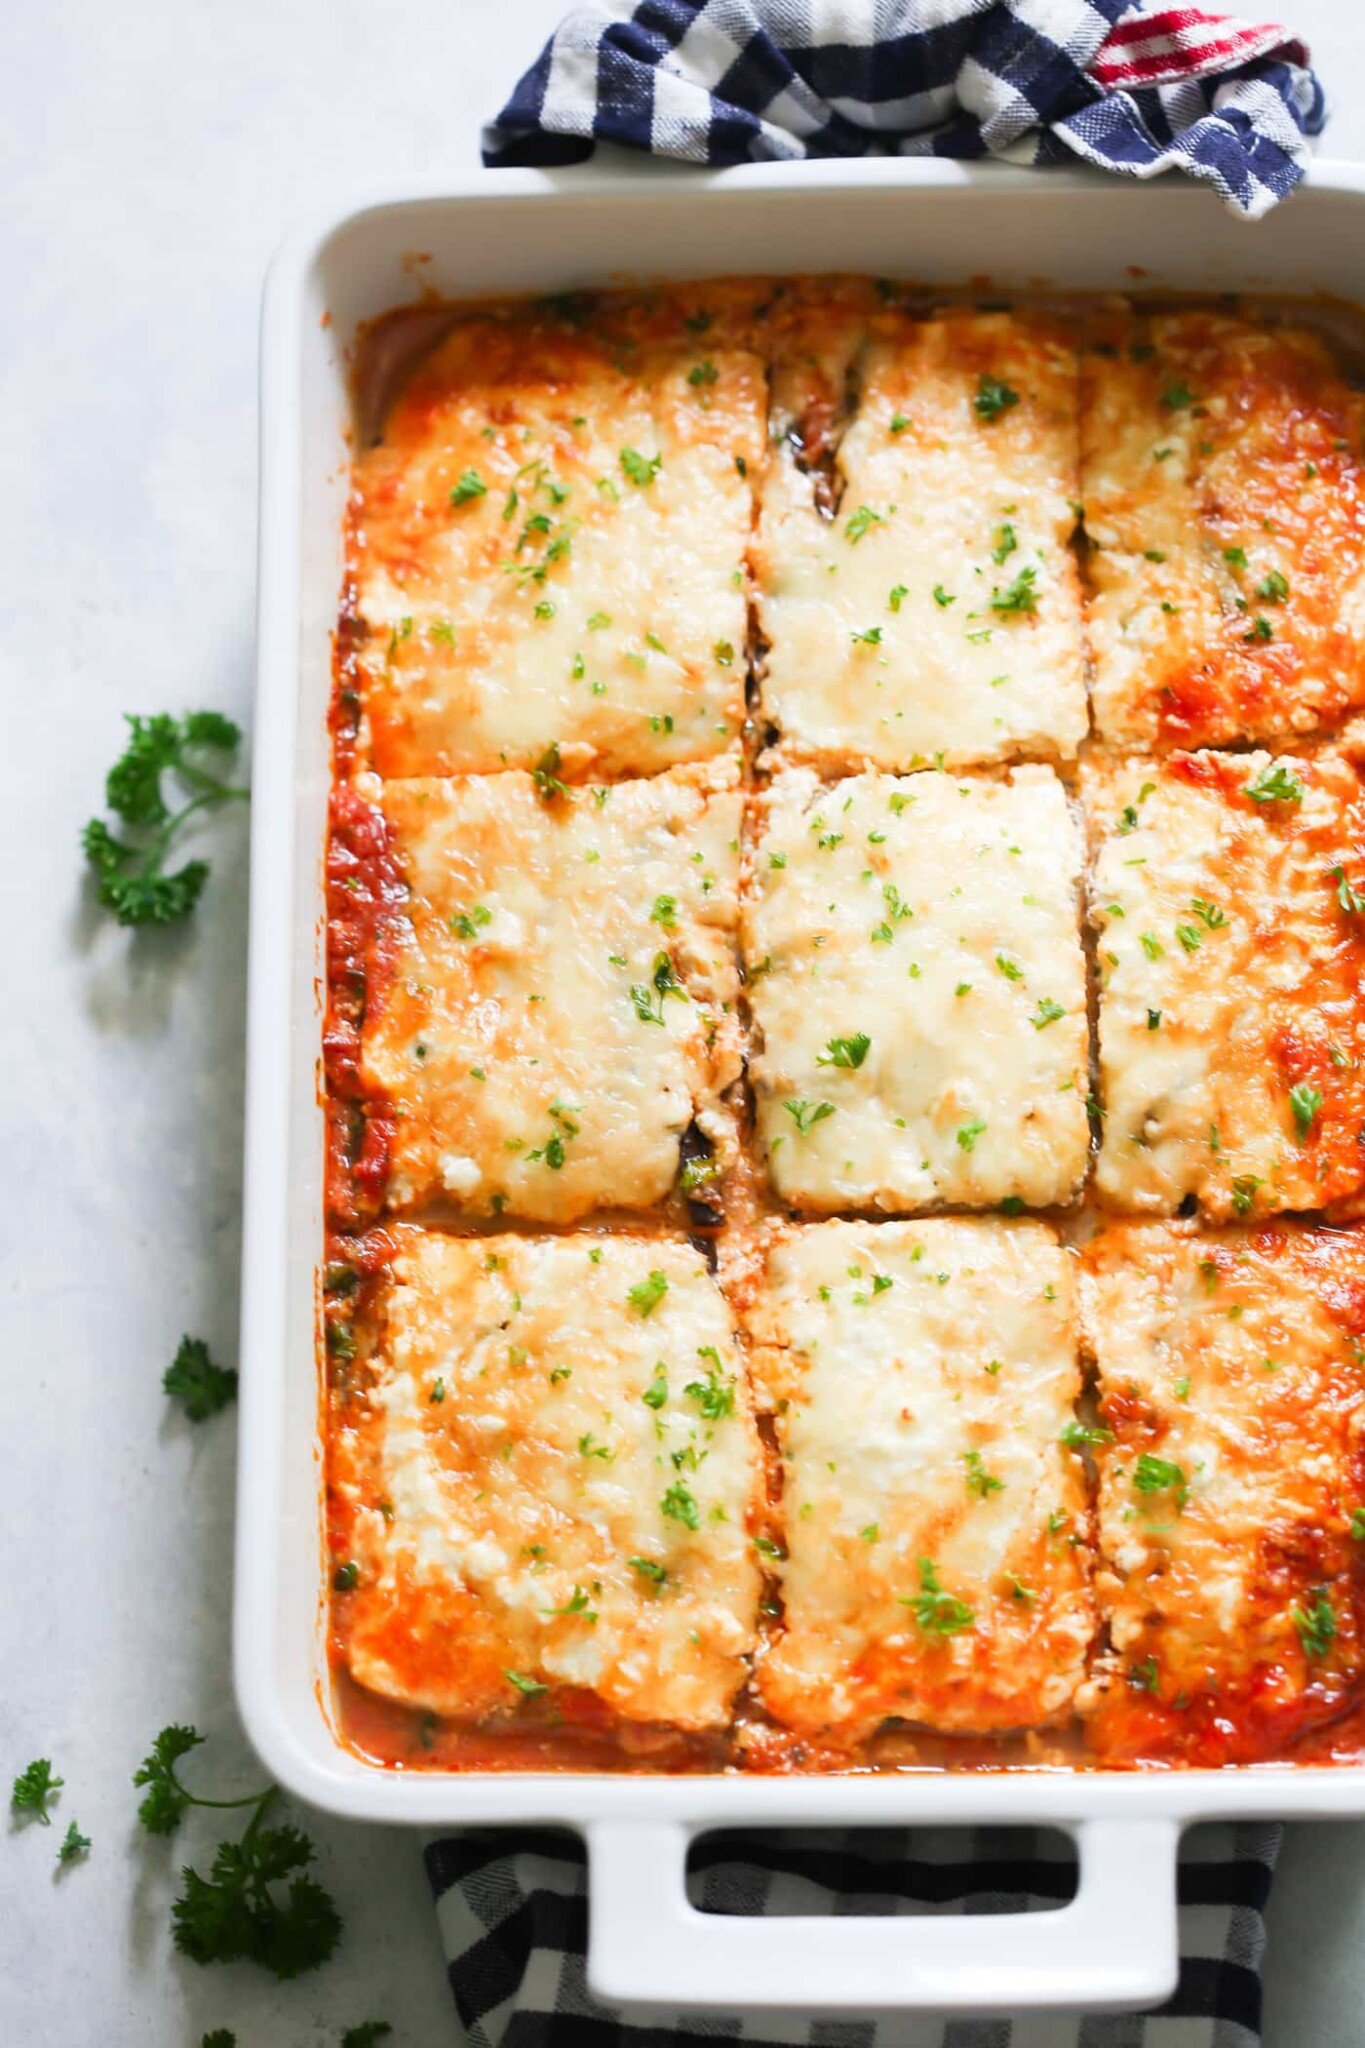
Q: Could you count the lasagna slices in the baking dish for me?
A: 9